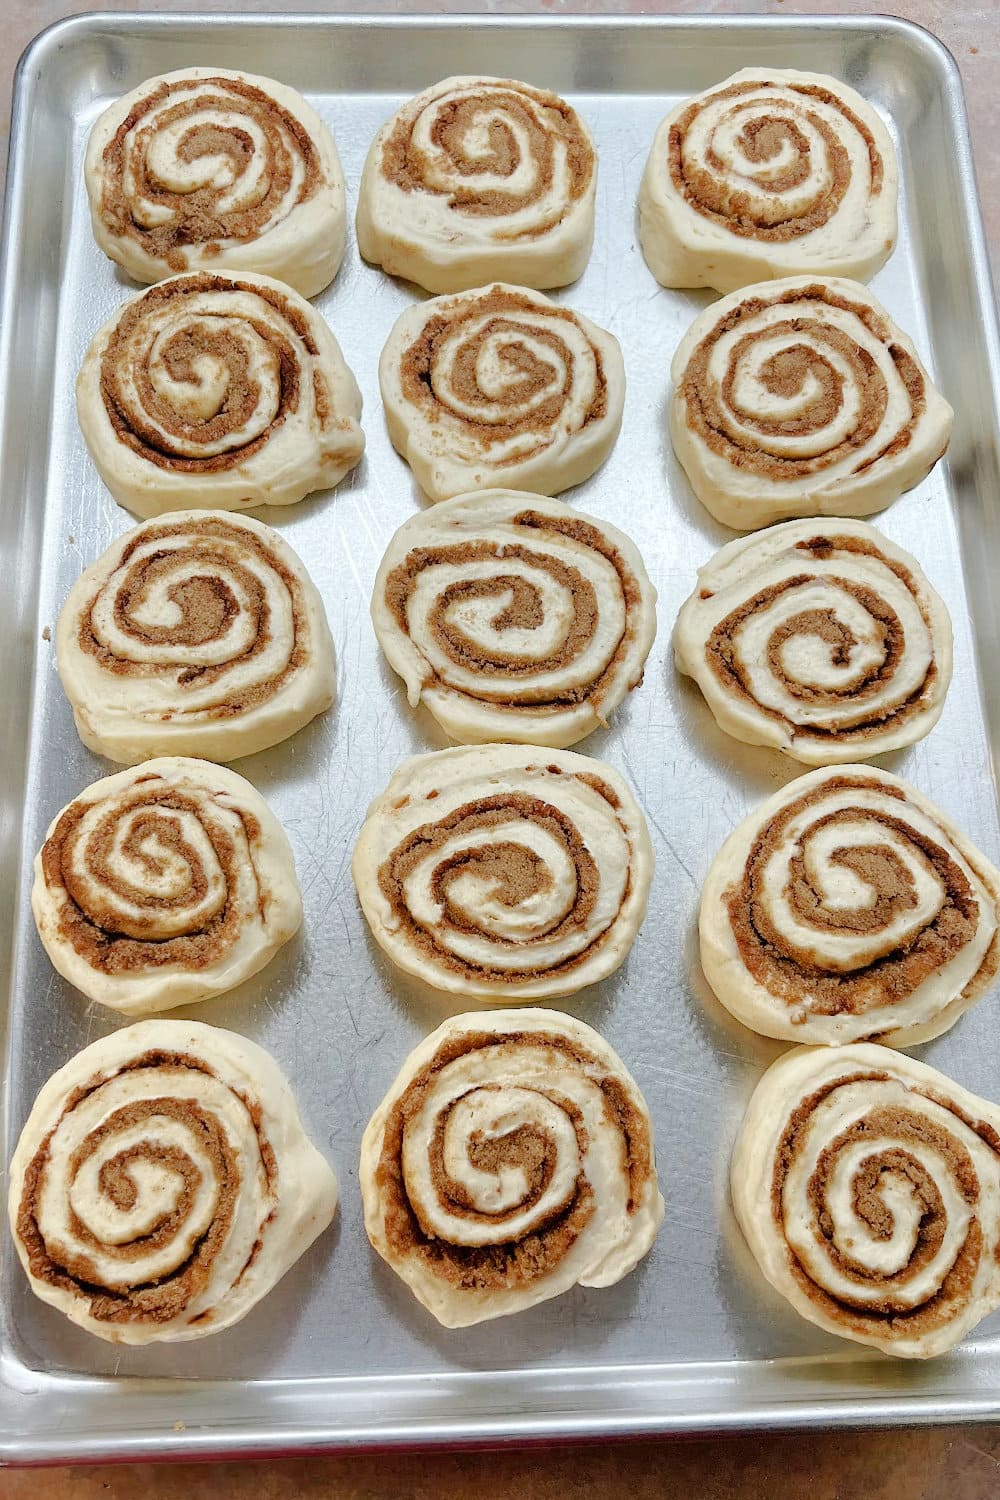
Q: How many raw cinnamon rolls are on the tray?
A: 15